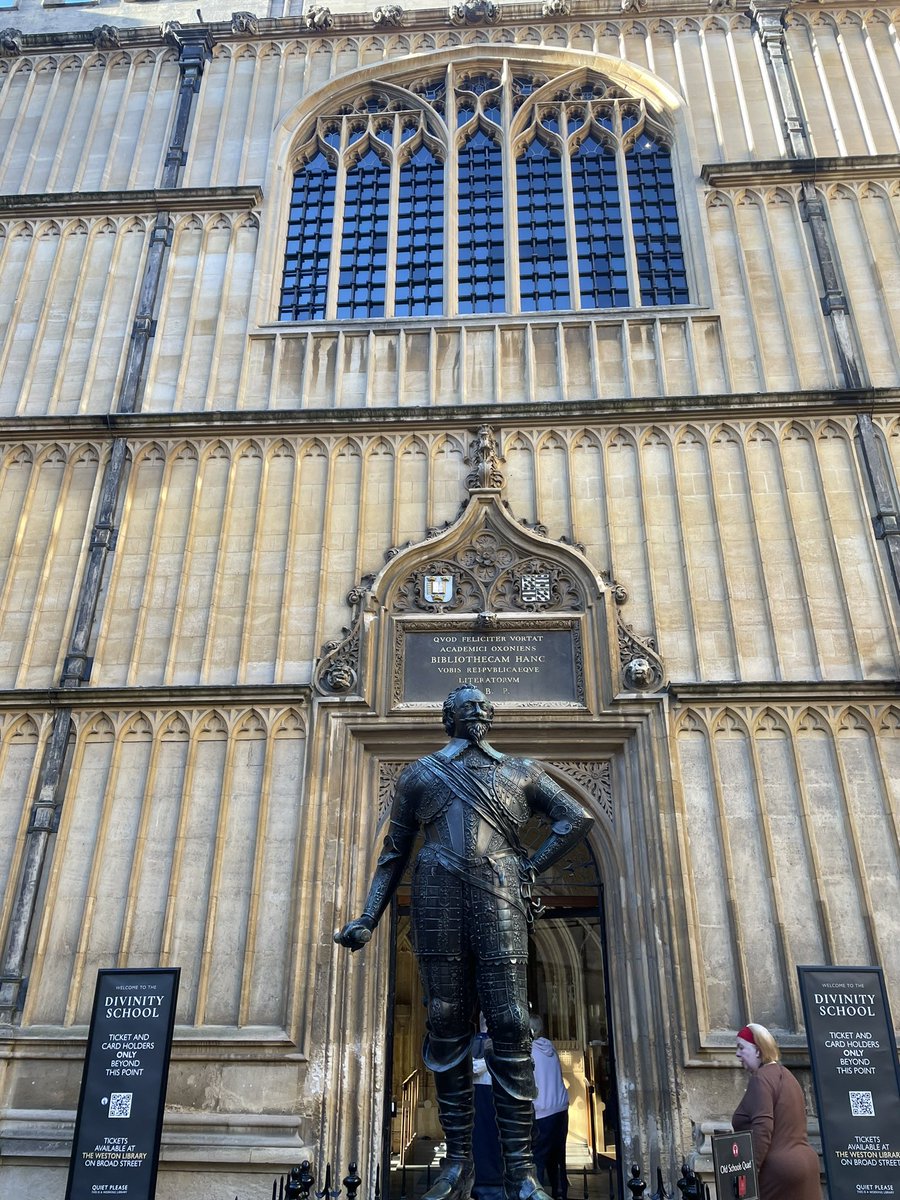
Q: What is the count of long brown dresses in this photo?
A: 1